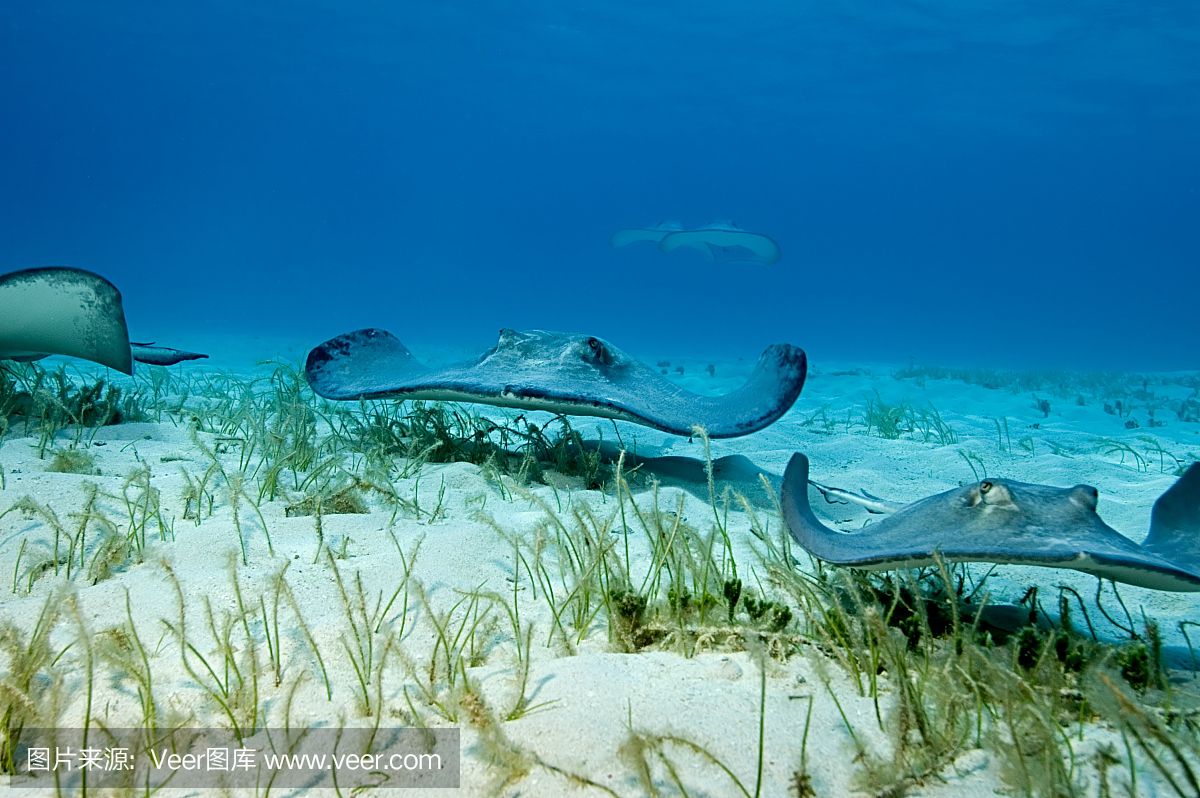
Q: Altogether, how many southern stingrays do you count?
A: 5